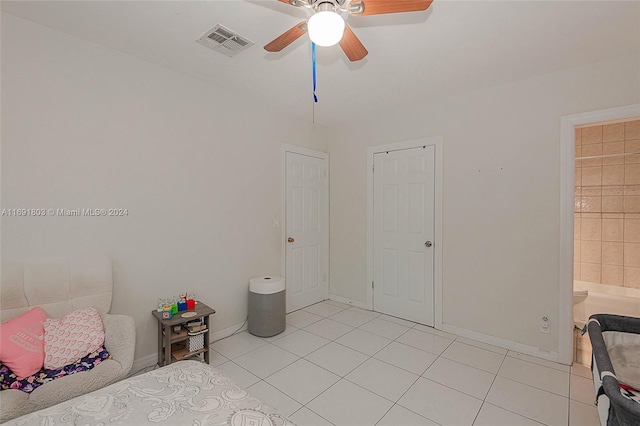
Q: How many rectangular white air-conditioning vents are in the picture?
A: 1